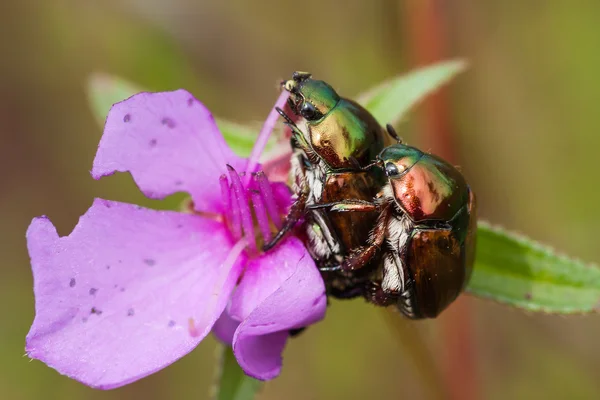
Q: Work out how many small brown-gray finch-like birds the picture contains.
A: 0